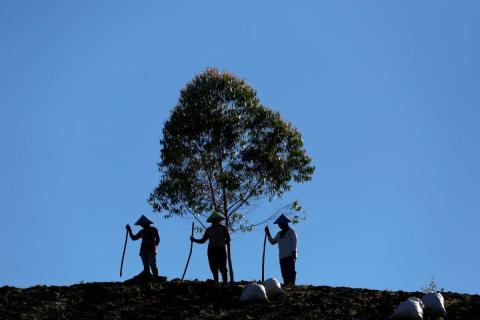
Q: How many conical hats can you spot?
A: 3